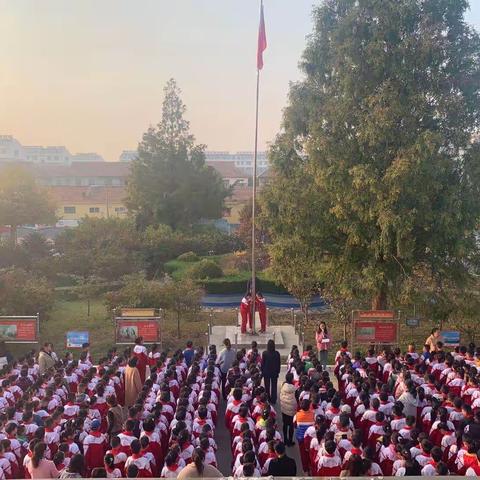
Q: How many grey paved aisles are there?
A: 2